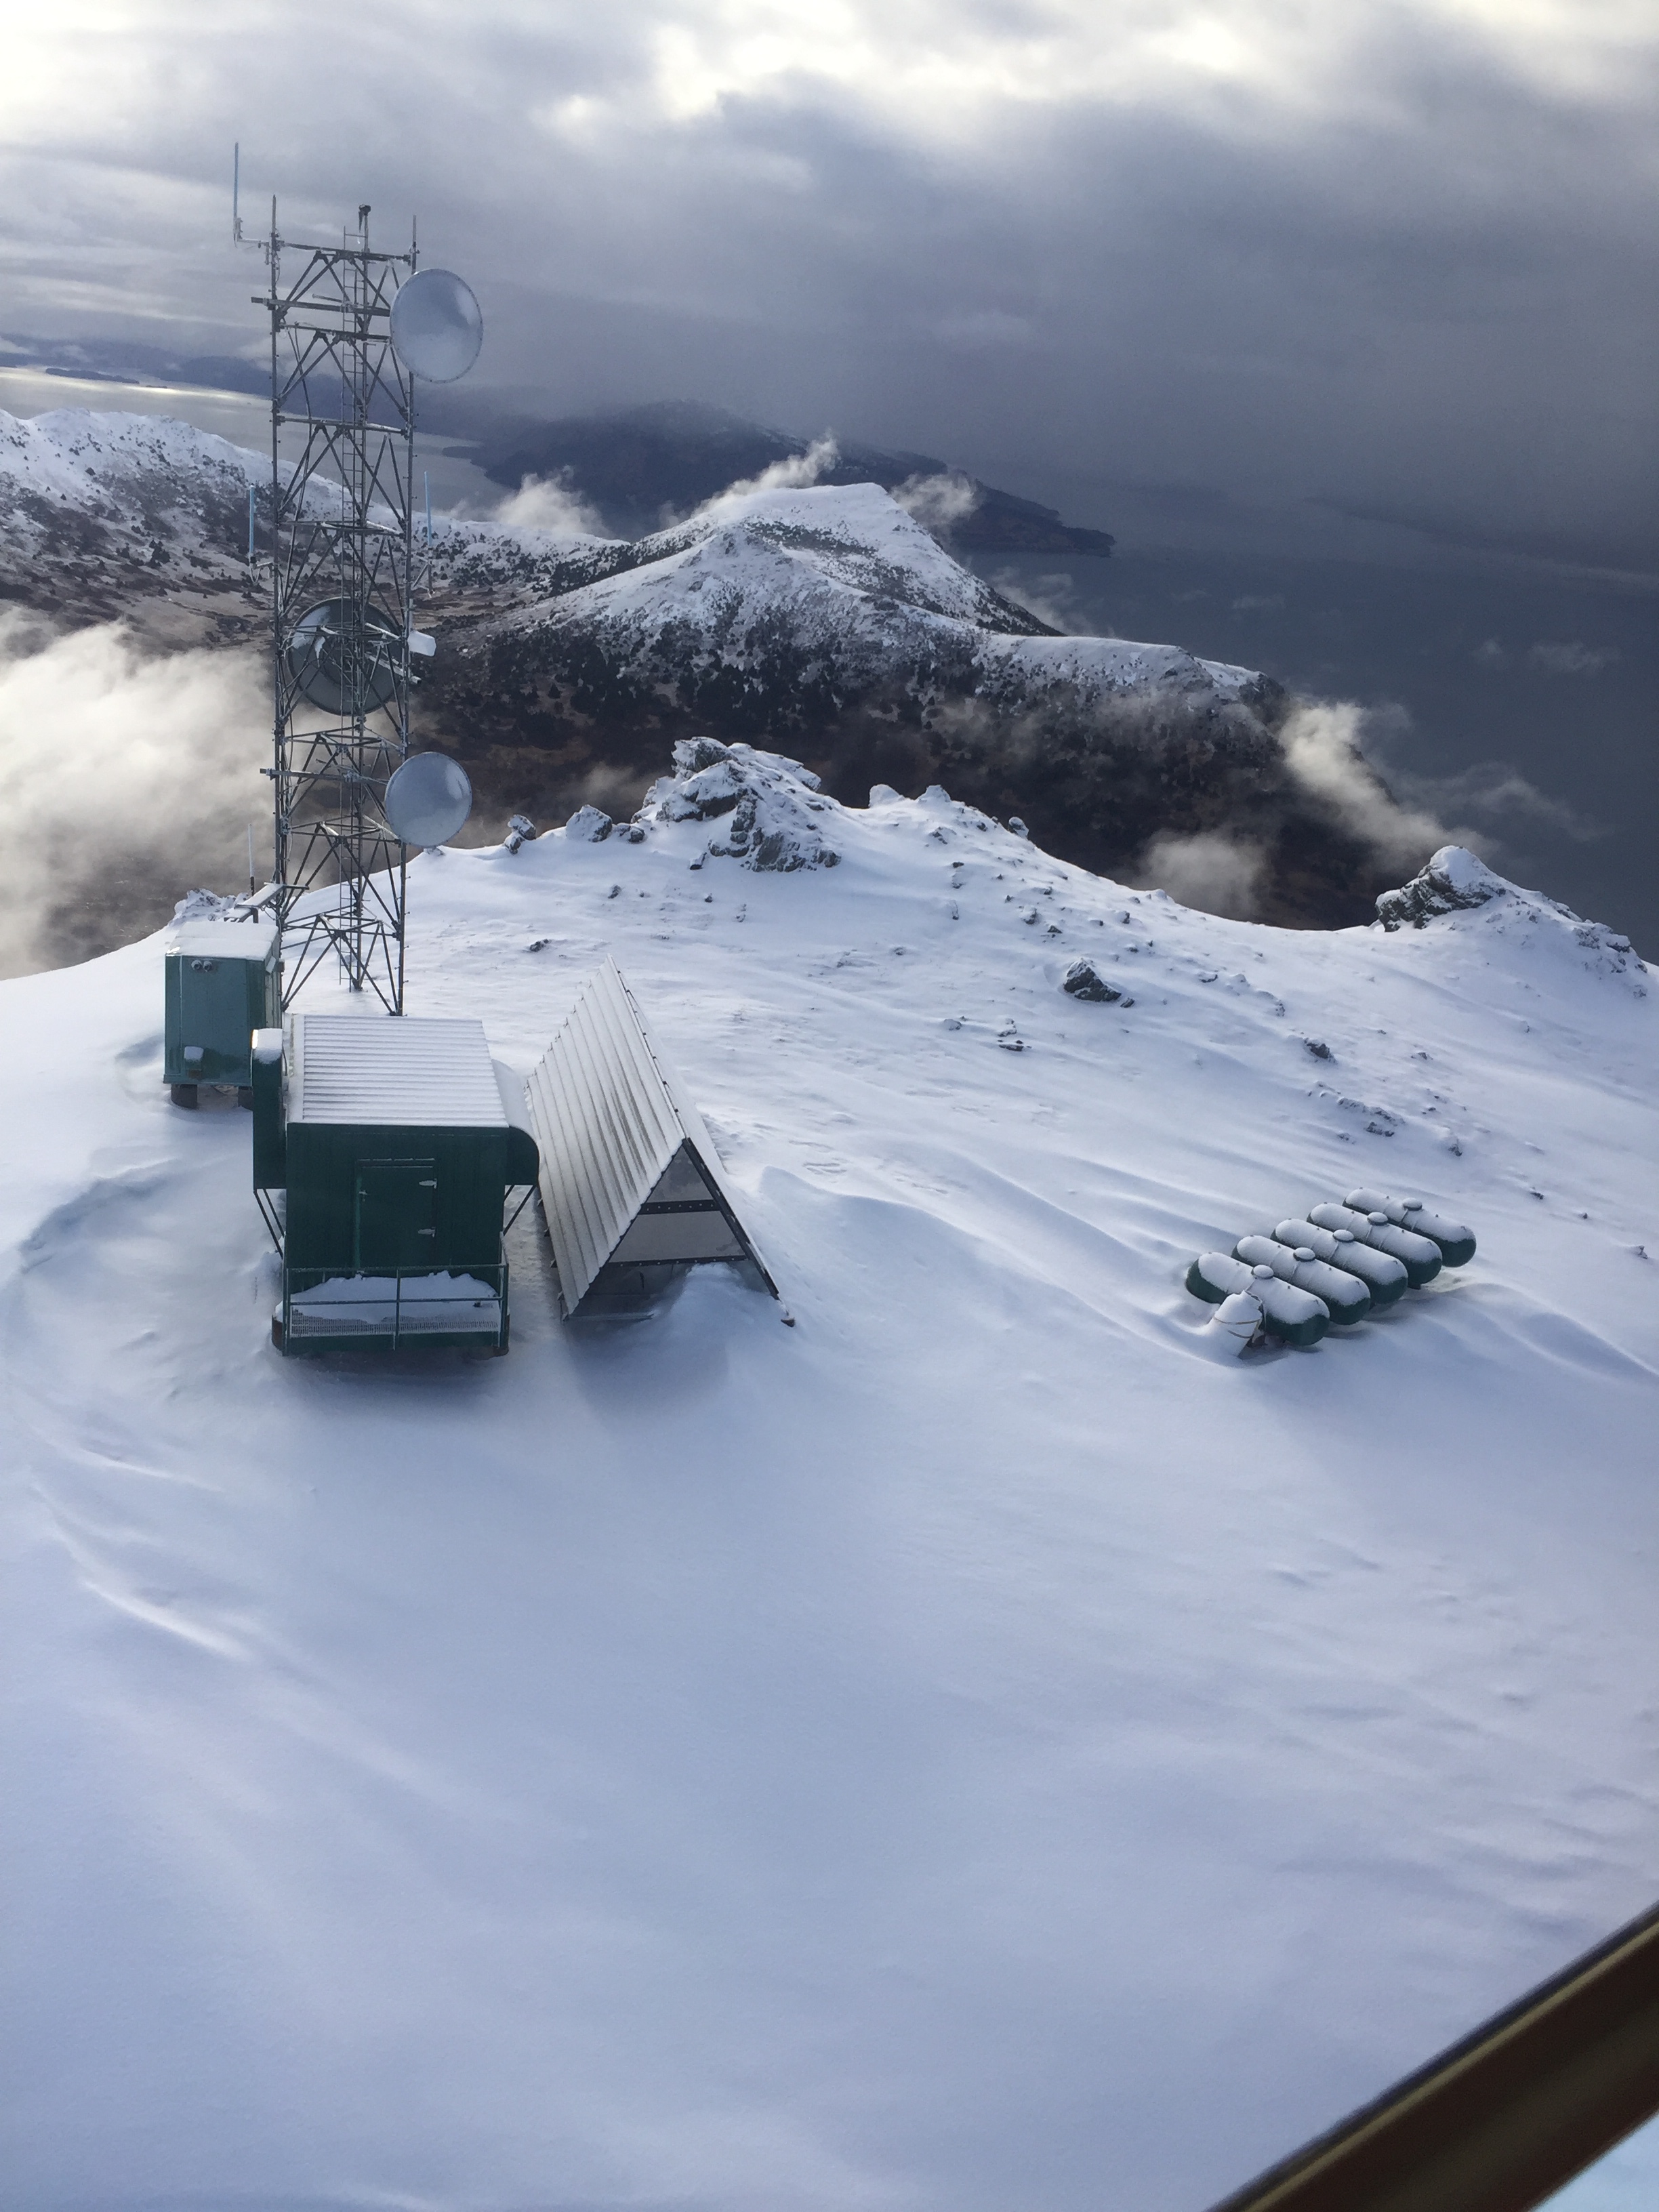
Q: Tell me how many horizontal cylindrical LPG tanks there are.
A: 5